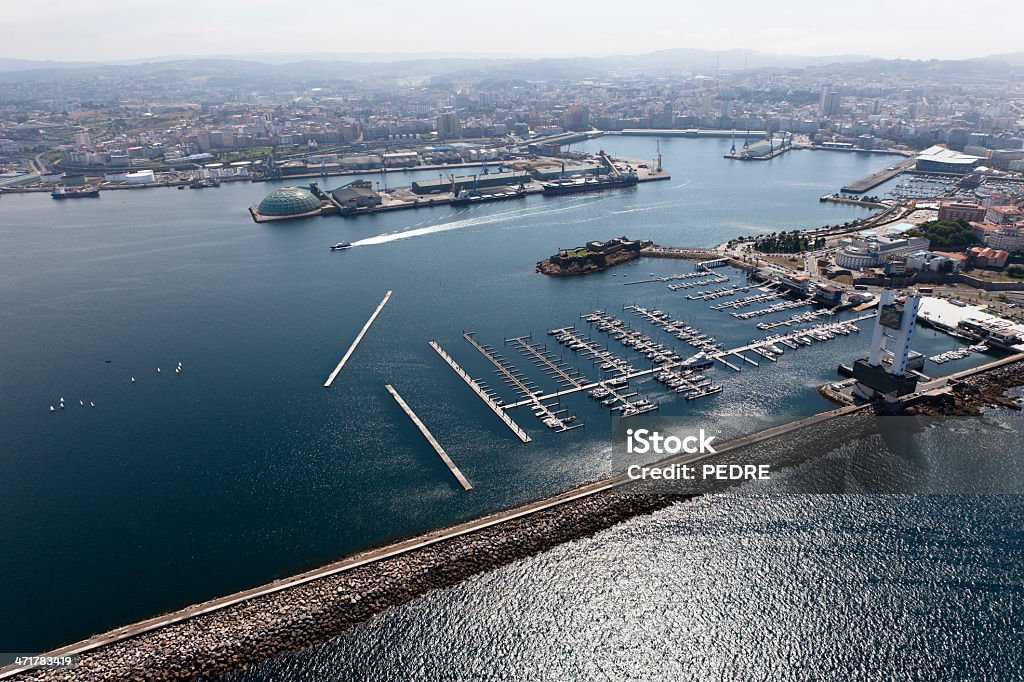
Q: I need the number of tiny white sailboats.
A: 10